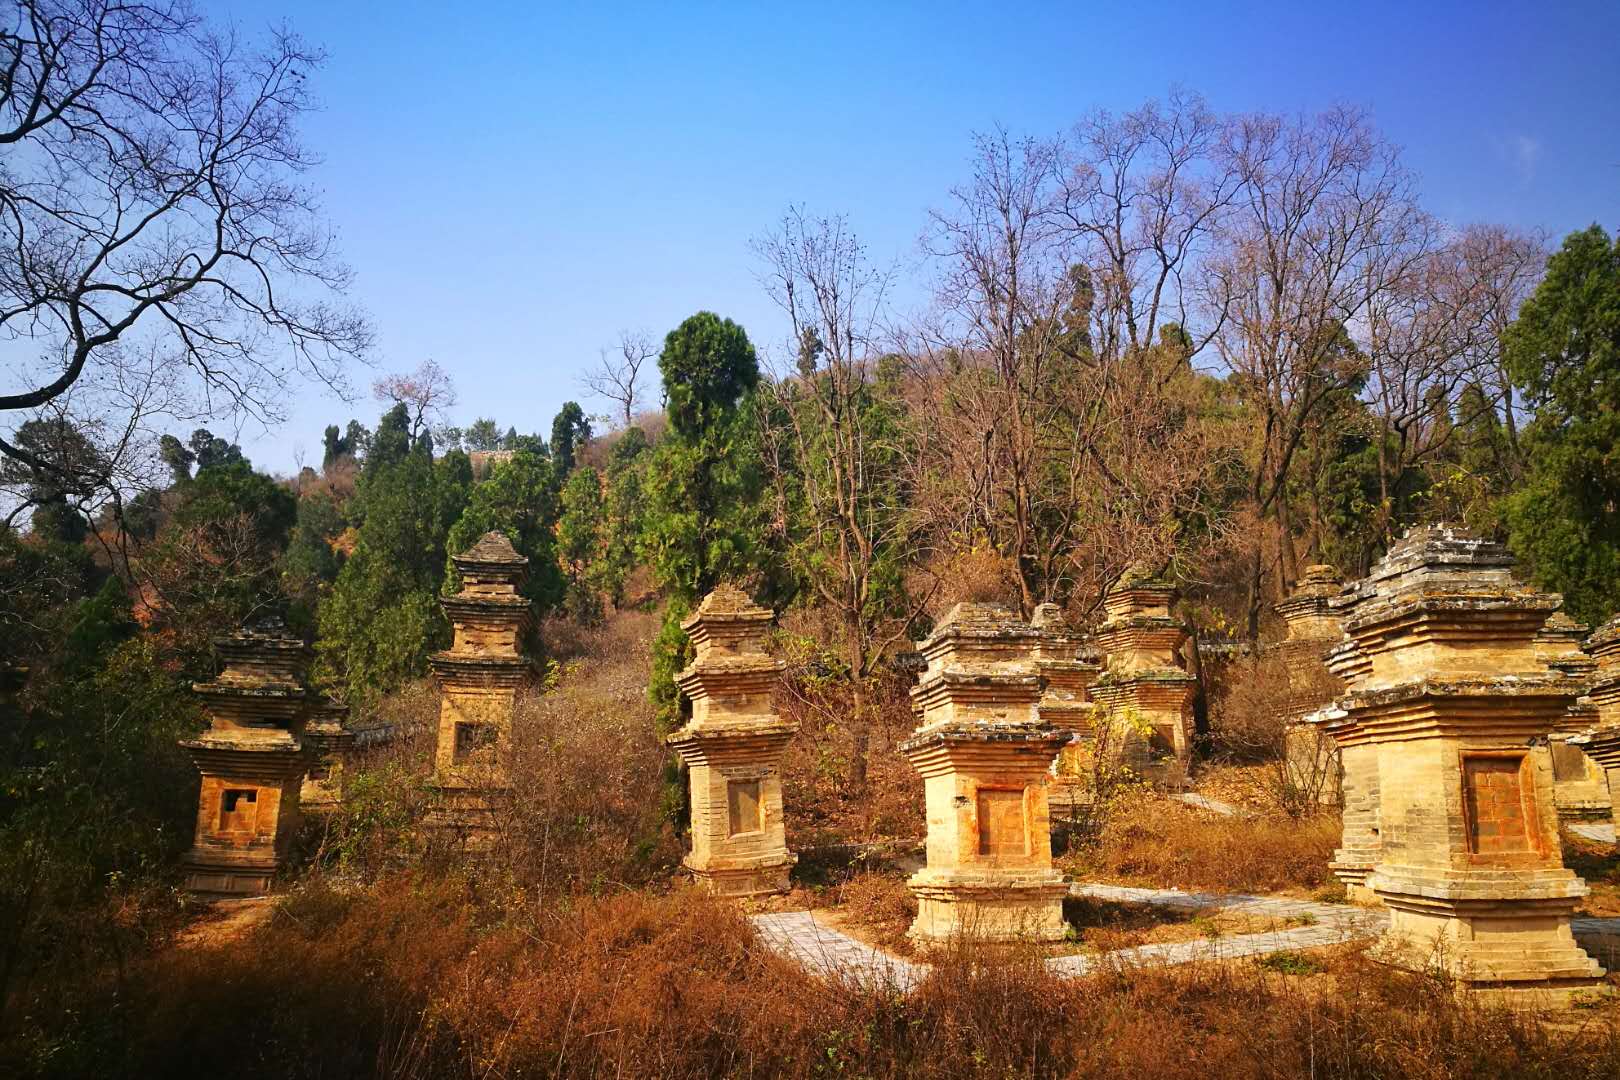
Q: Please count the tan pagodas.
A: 11